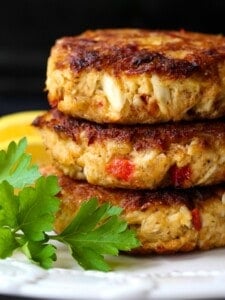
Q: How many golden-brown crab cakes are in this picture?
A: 3